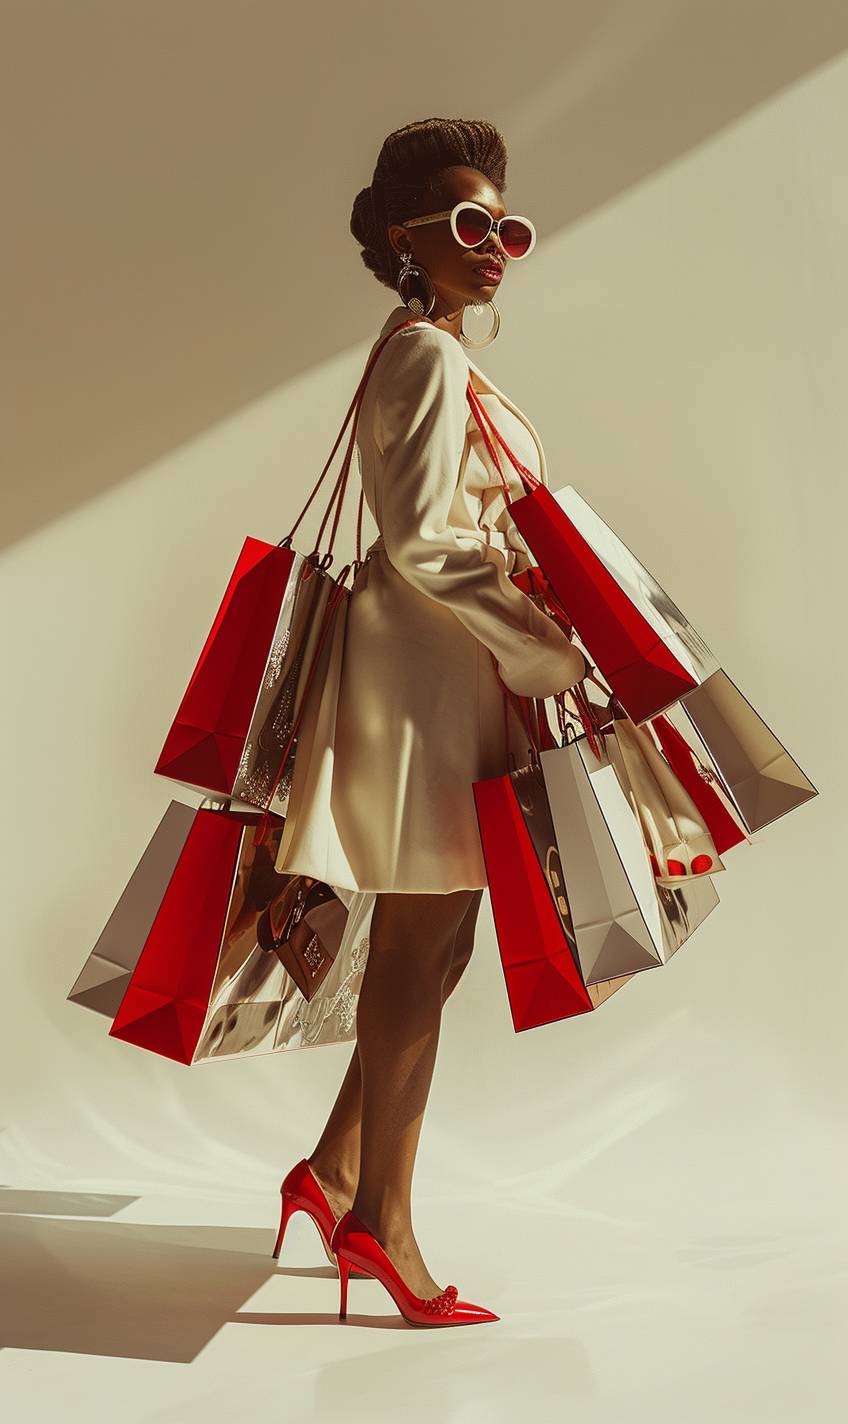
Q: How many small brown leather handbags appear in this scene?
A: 1